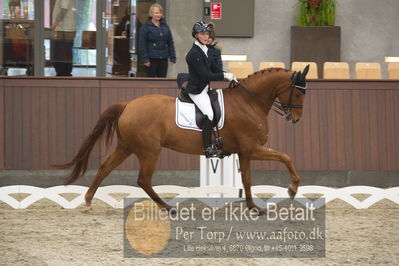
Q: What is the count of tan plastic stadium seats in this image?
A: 6